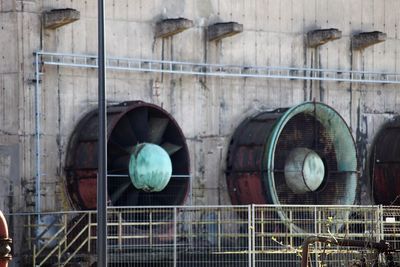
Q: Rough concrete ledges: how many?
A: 5